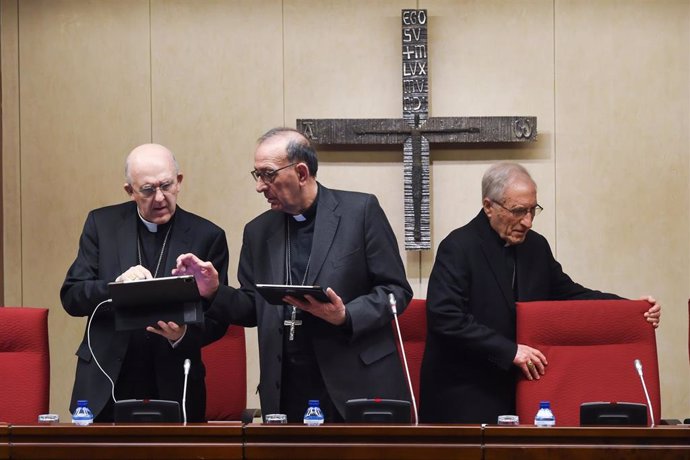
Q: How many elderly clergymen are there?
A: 3